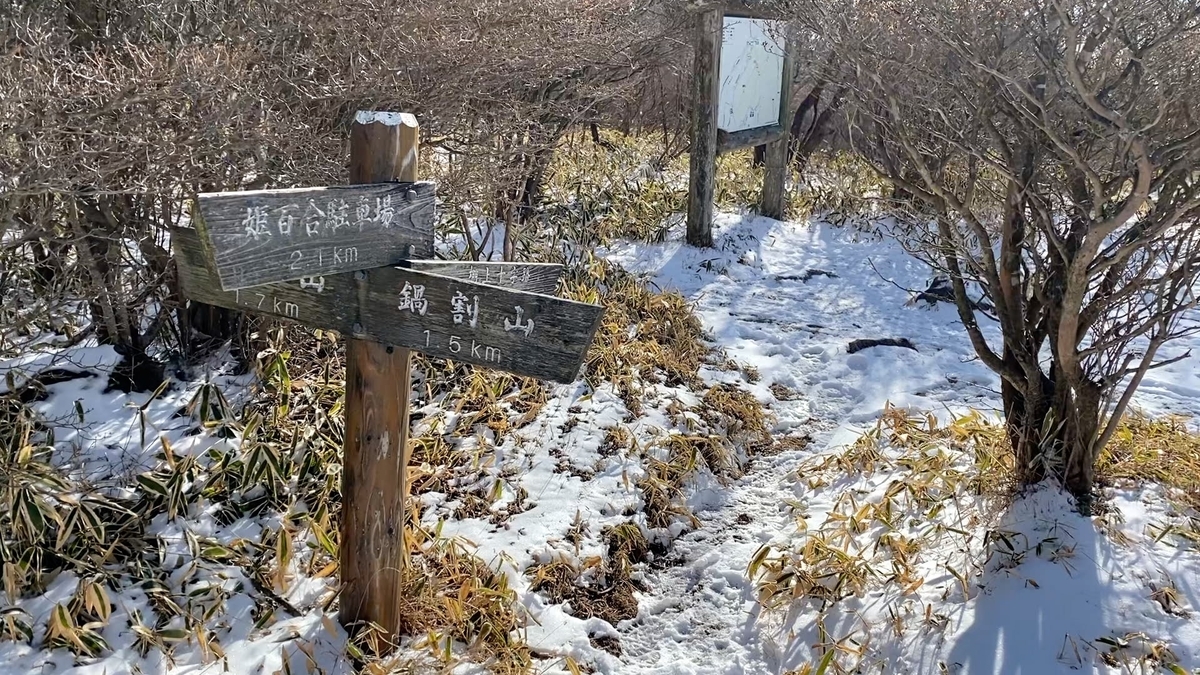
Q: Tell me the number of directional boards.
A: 3